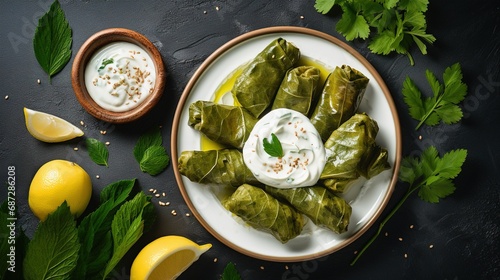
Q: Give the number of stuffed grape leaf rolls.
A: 8